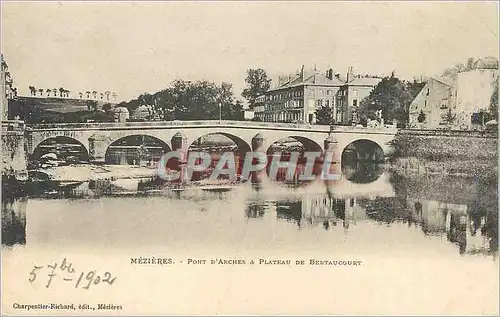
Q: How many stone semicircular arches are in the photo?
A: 5